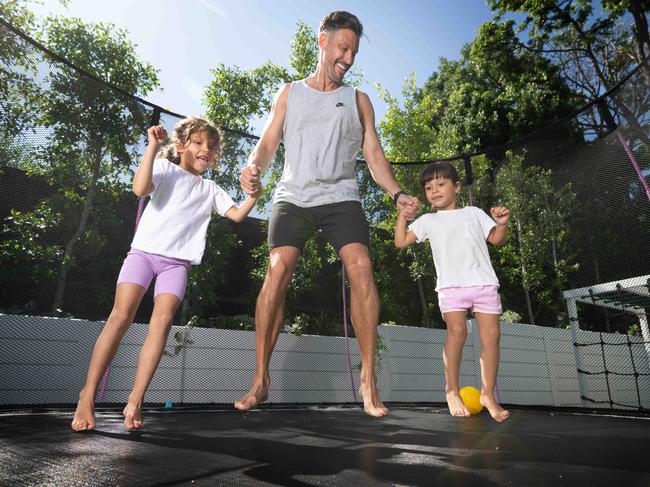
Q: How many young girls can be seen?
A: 2